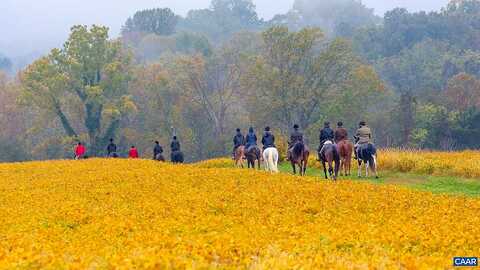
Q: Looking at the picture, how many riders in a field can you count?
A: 12